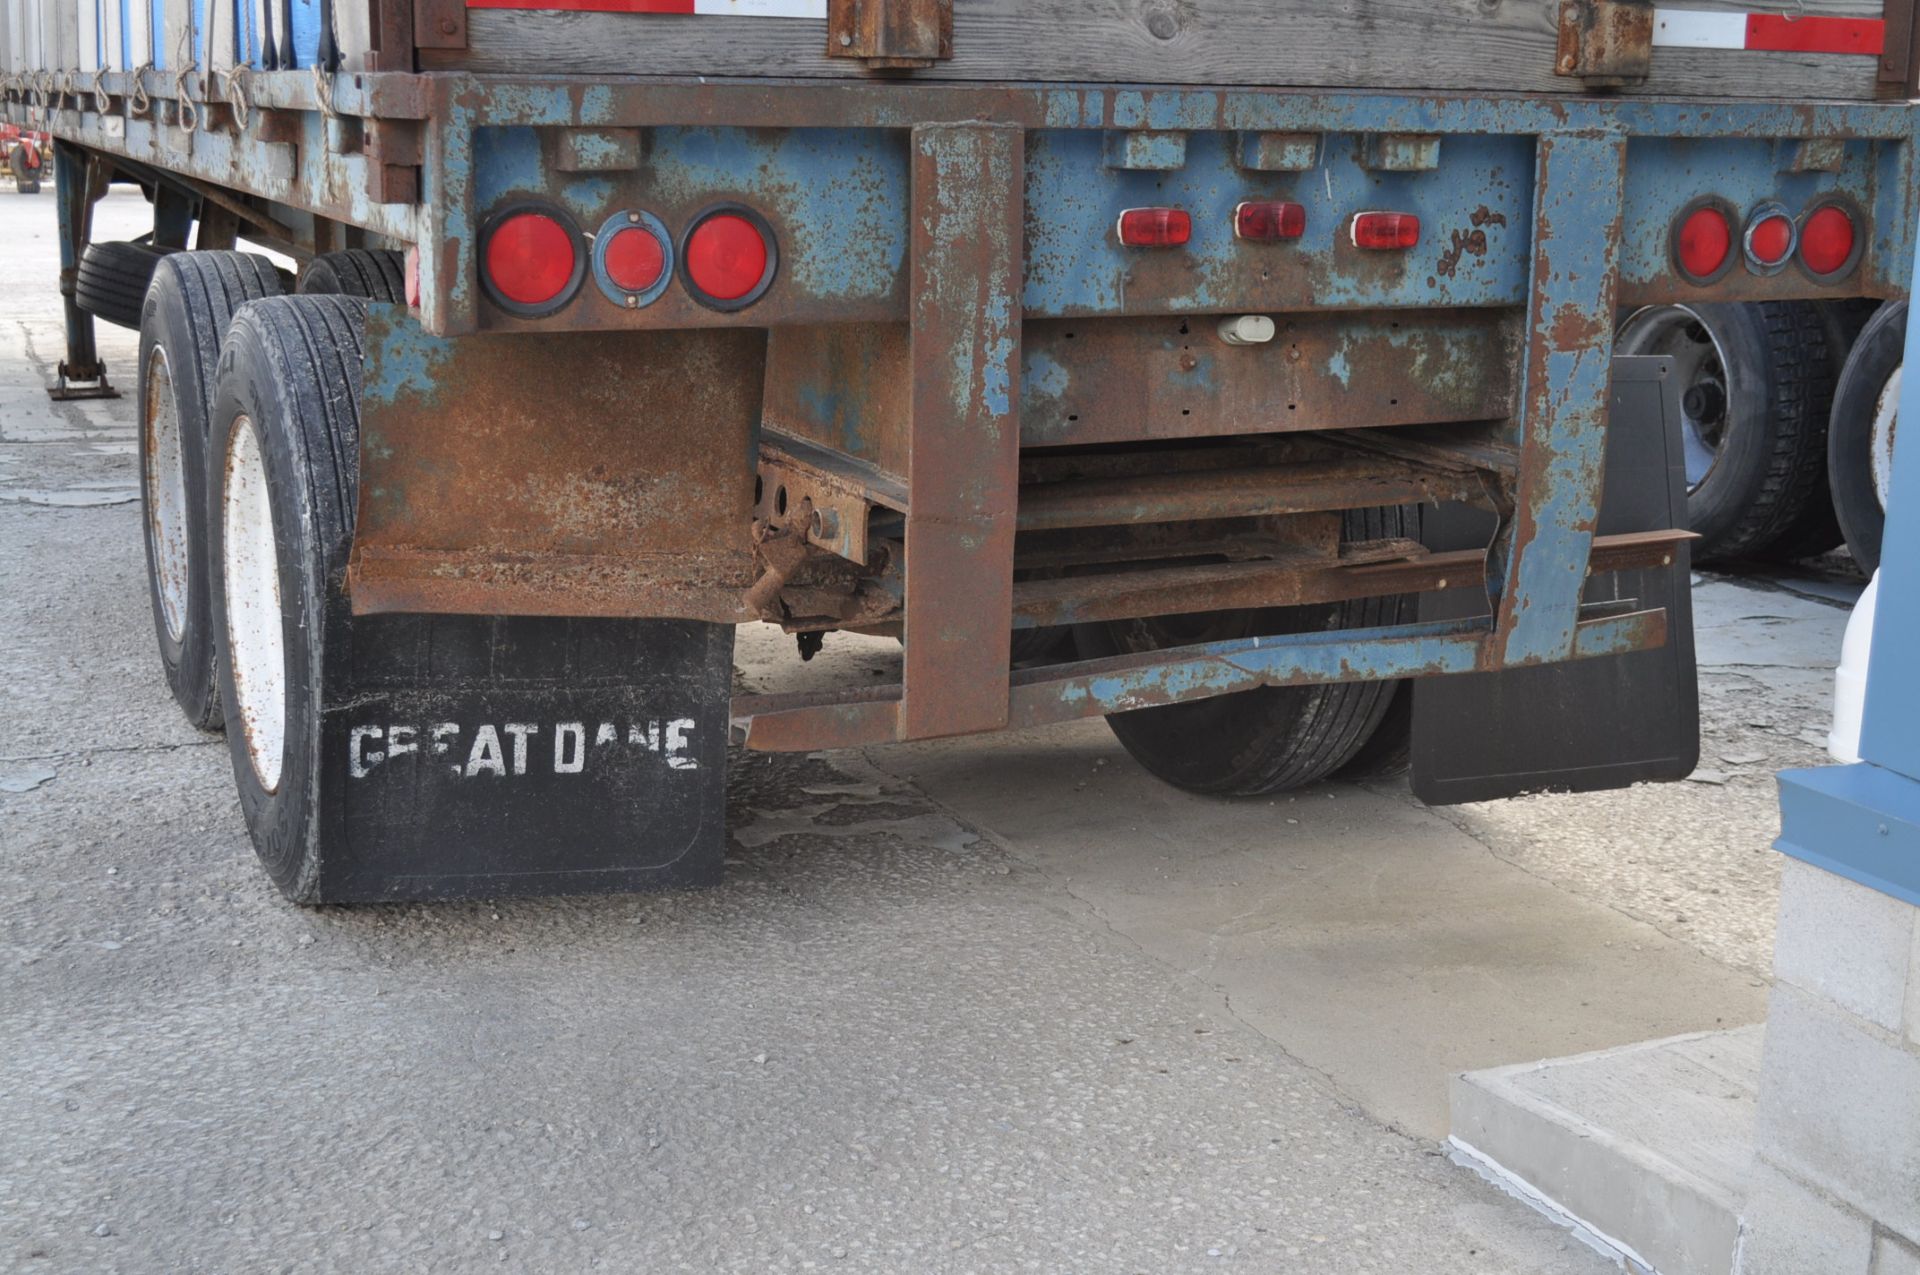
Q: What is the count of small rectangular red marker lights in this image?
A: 3